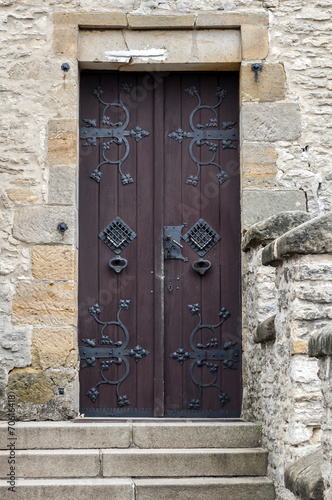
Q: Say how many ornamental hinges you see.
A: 4